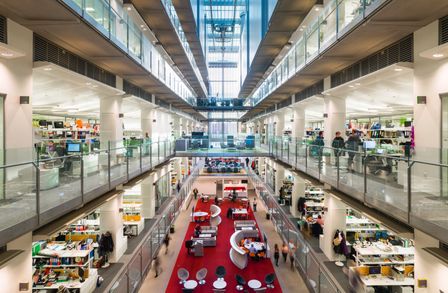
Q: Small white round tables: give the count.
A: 3